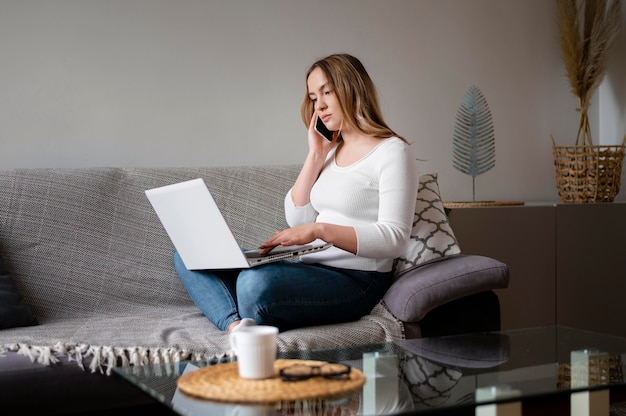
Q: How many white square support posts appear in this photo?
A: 3